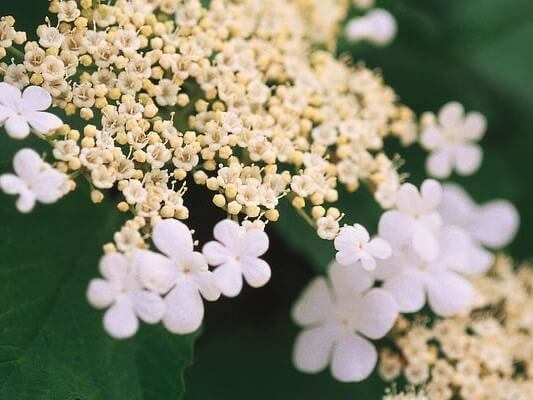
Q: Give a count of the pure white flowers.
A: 12